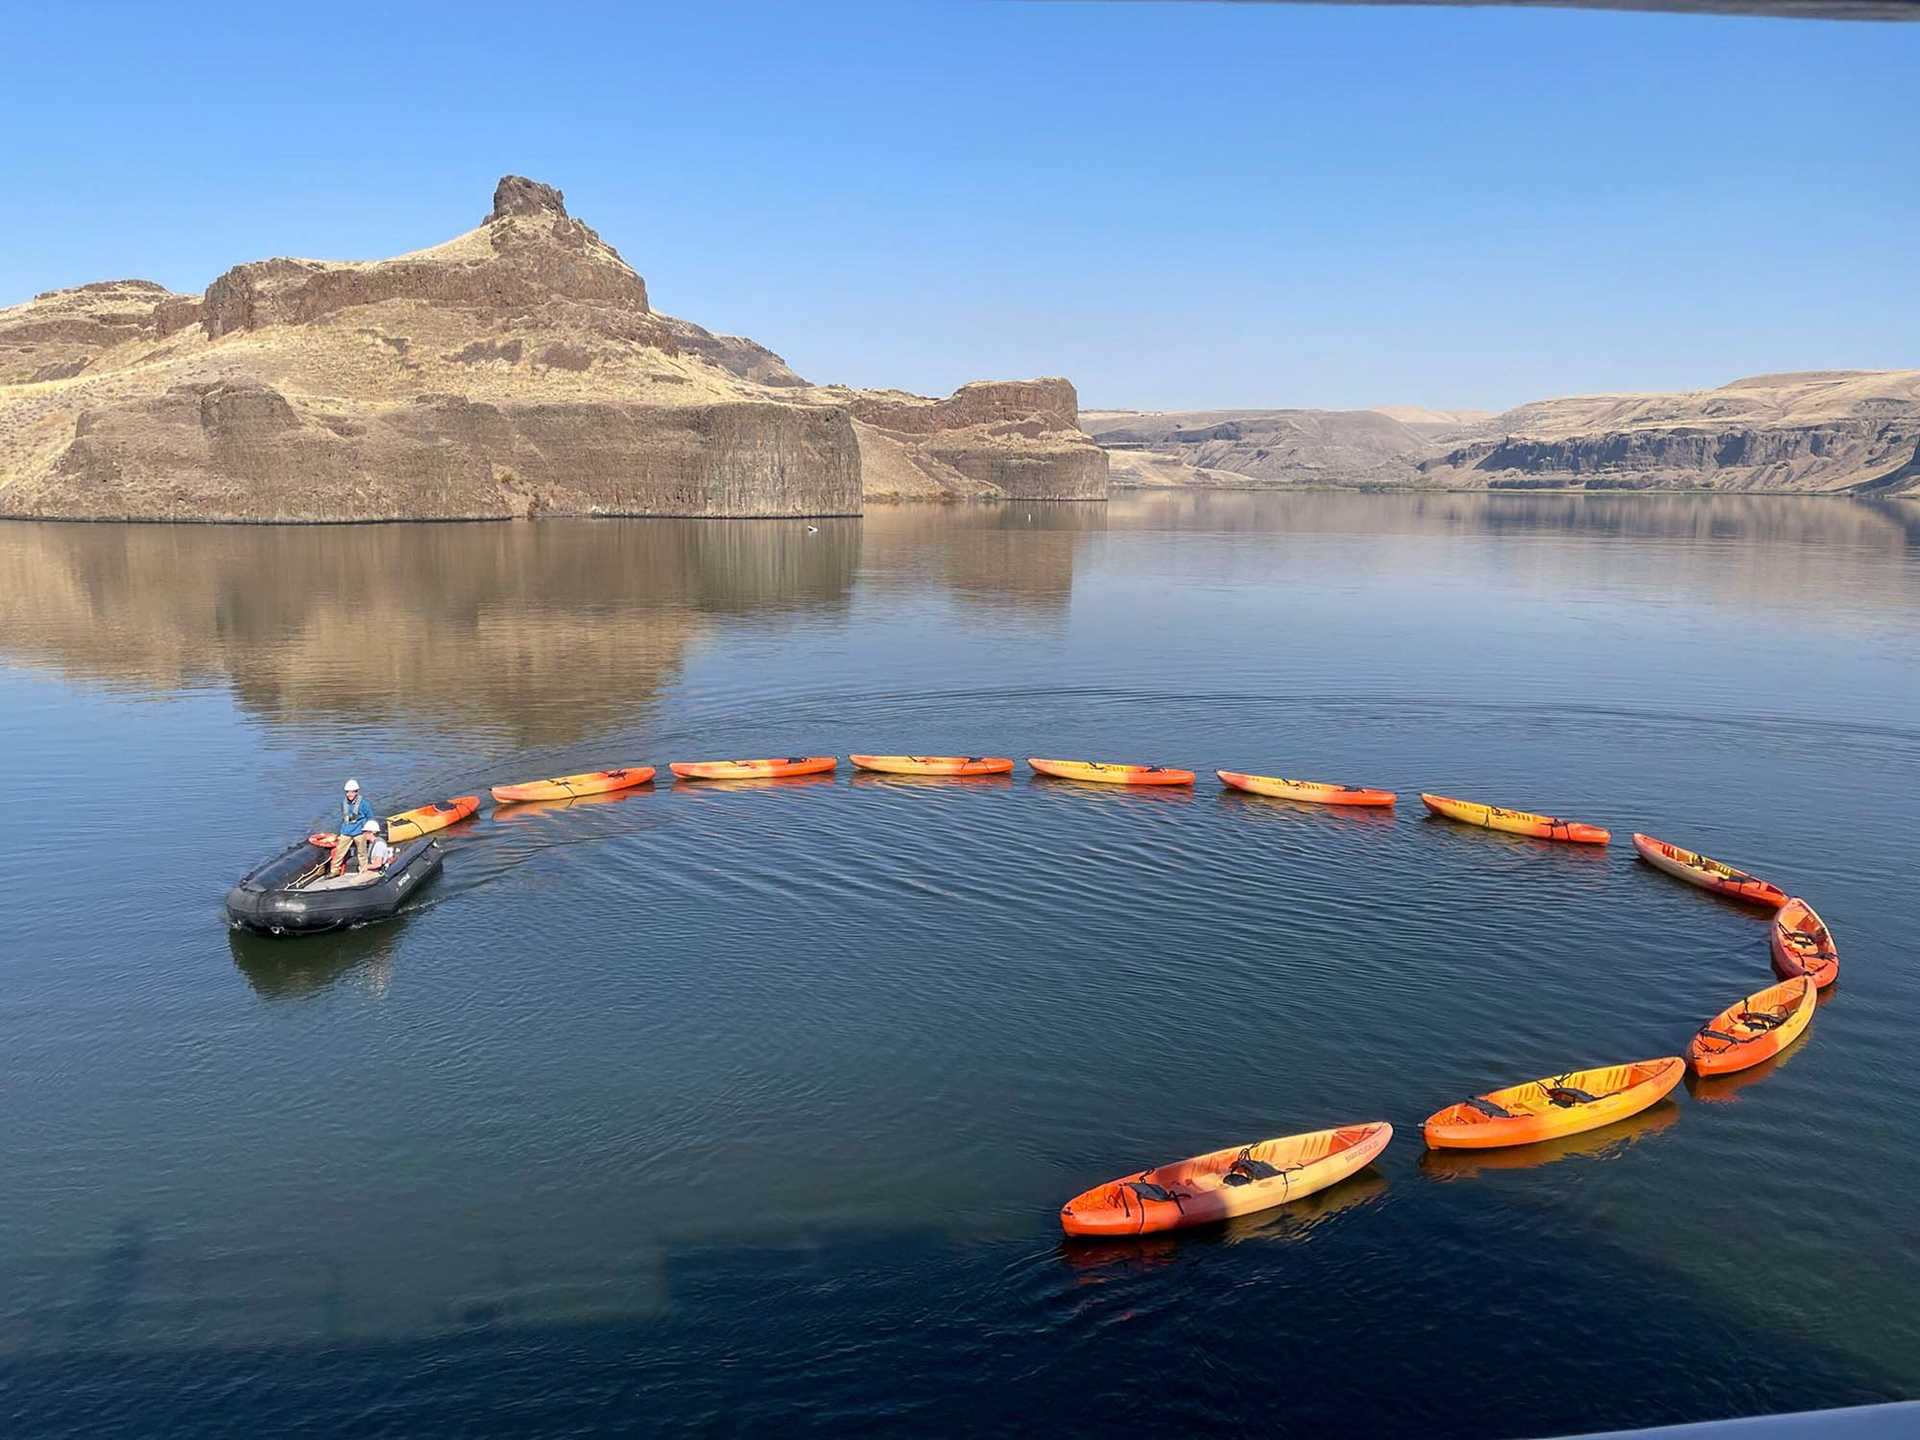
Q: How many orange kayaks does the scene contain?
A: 12